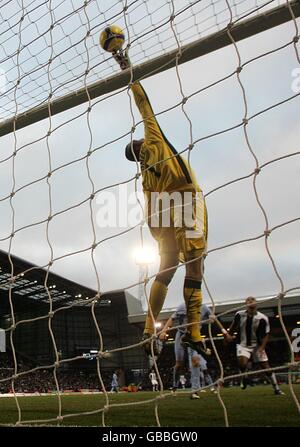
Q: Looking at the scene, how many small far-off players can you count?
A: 3